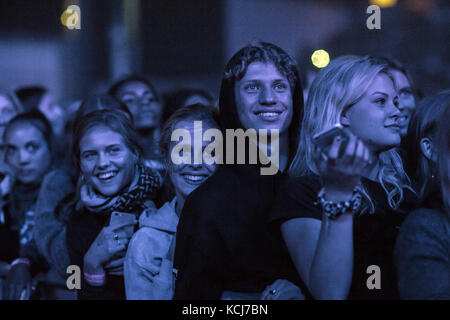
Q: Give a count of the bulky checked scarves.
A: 1